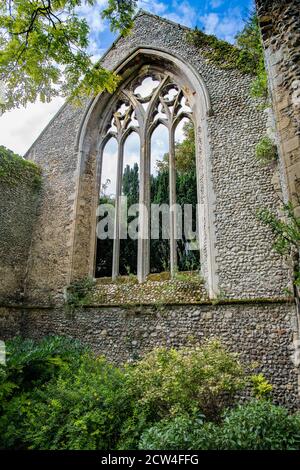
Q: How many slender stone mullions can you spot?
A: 3